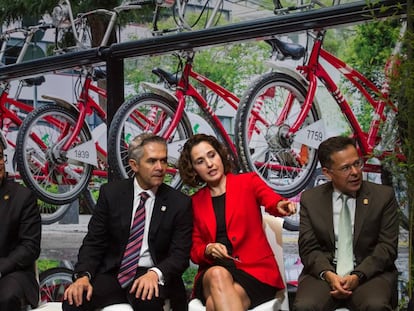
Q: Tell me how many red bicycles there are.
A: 4